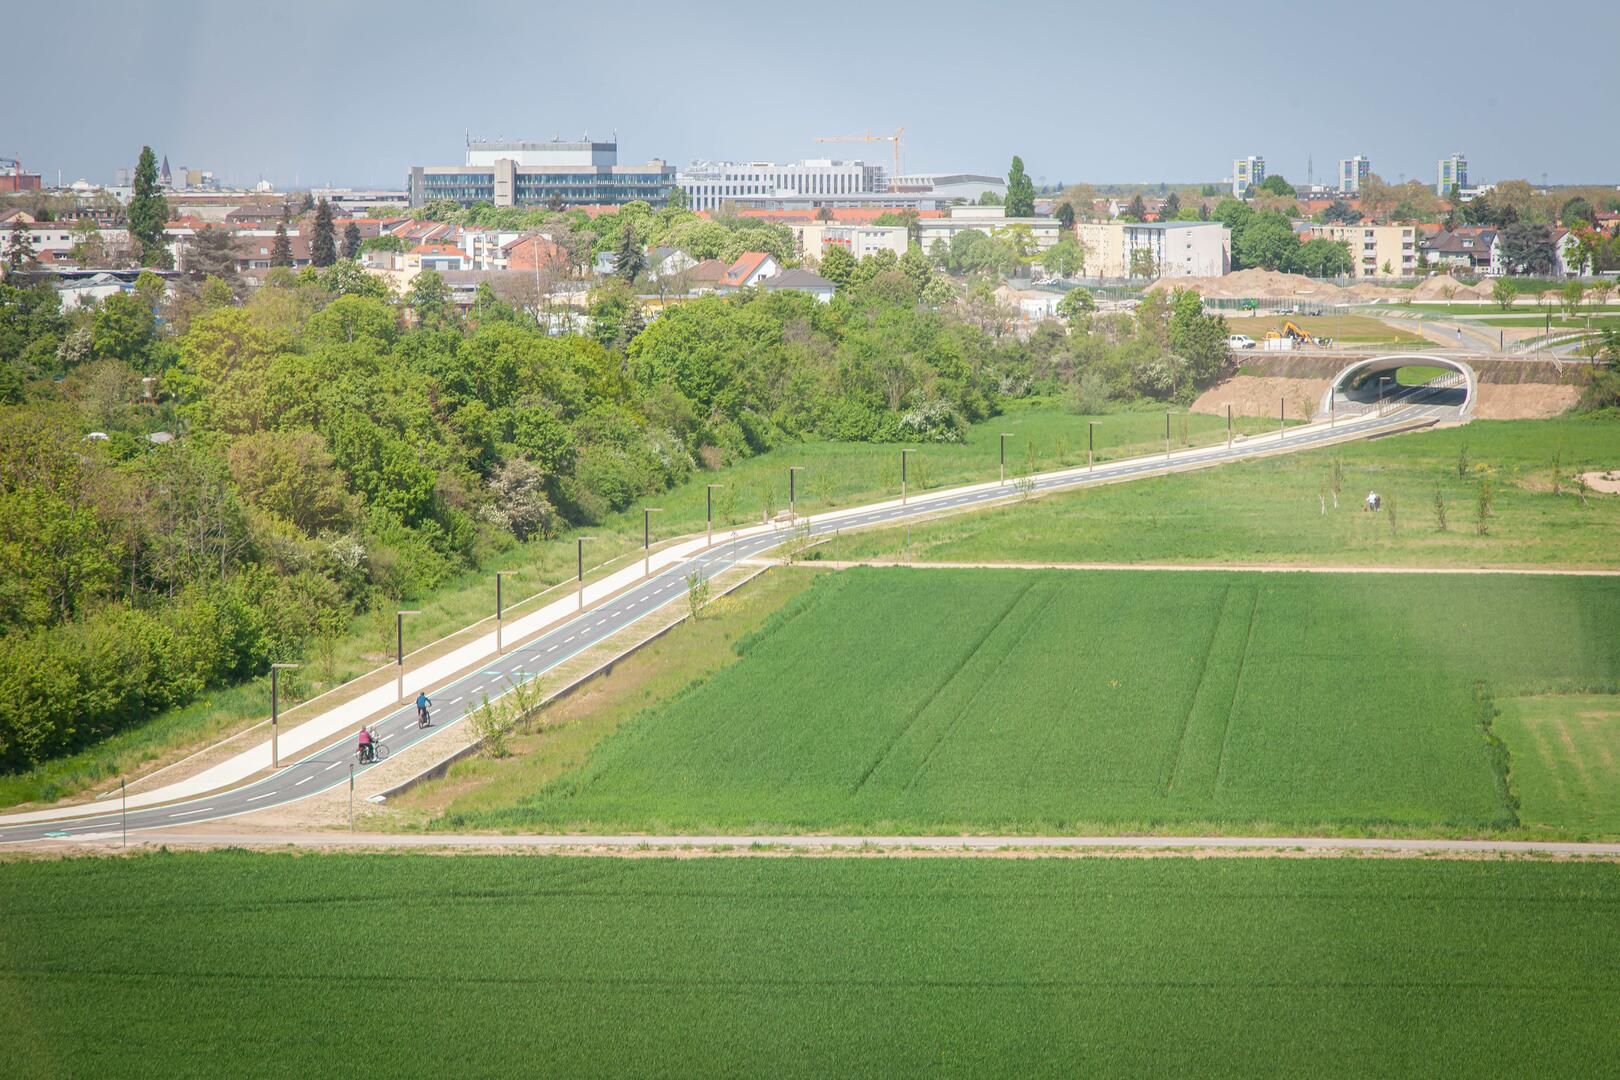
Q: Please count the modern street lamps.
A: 15